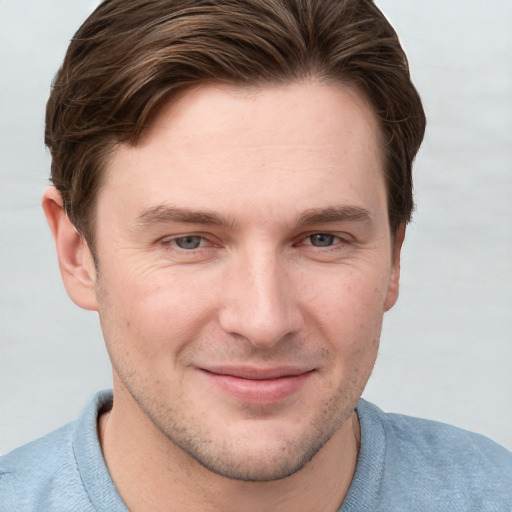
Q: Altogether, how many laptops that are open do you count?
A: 0